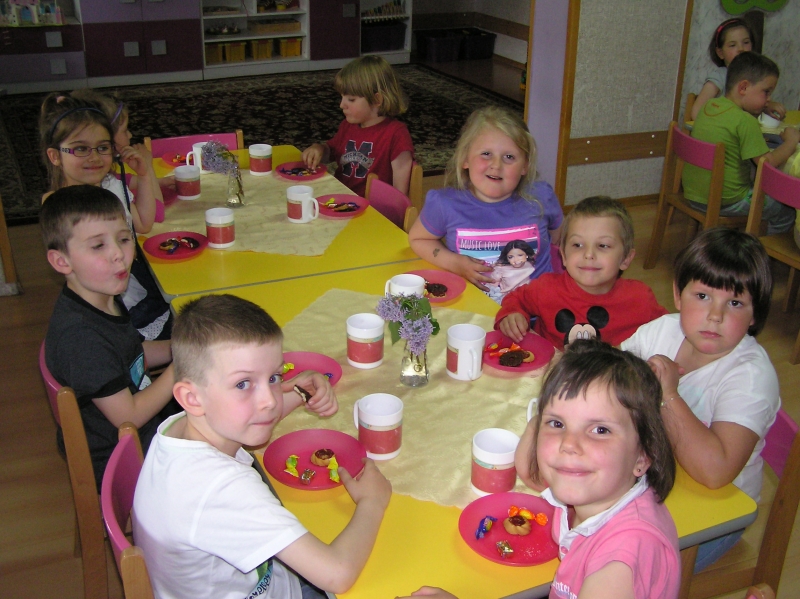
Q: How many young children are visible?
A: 11